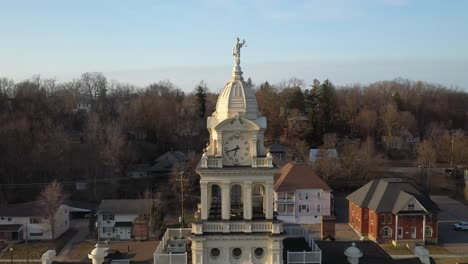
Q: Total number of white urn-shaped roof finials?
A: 2